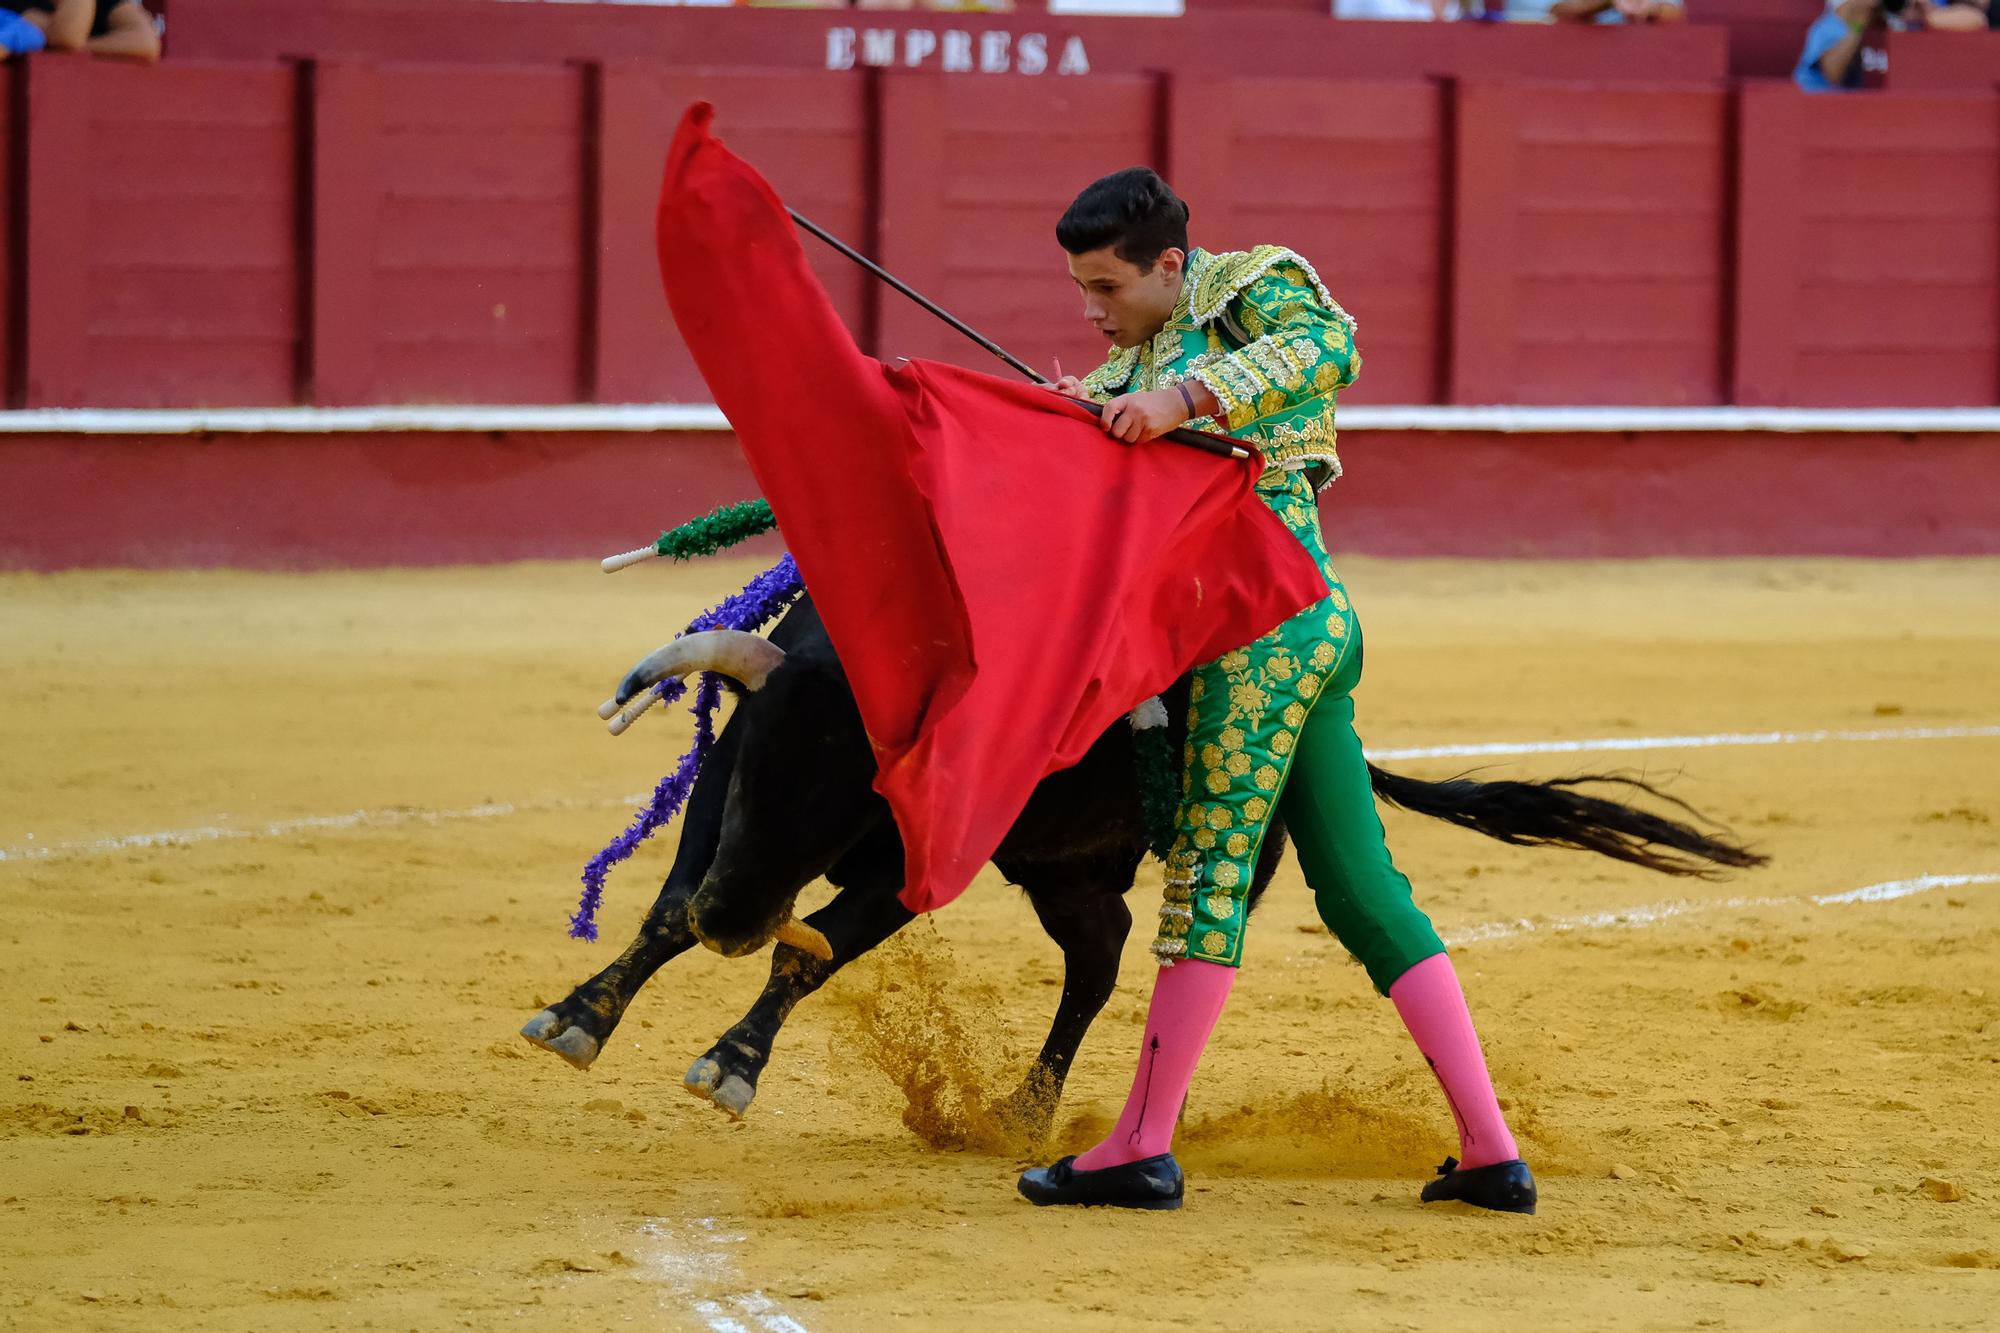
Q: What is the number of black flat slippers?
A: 2